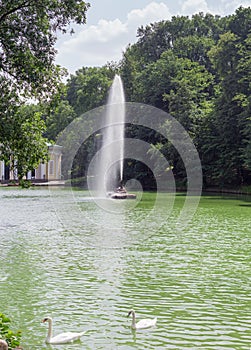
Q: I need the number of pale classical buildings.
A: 1